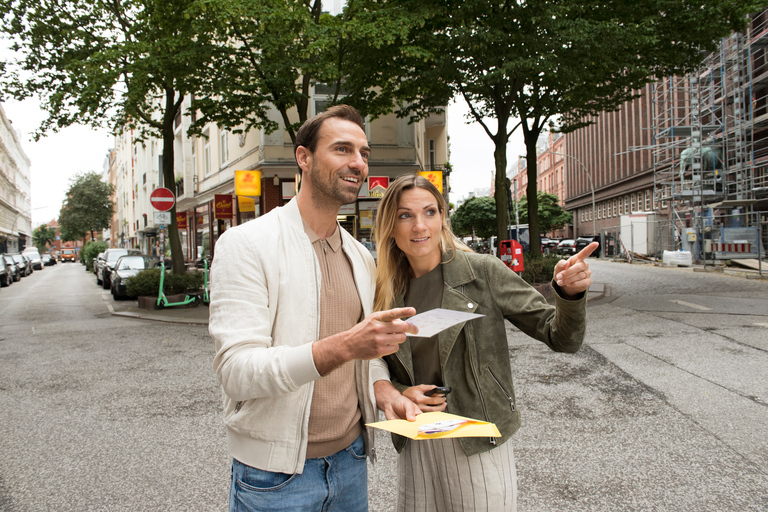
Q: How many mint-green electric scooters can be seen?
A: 2